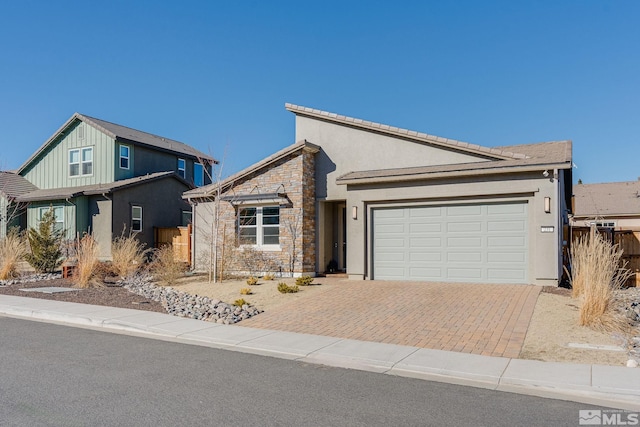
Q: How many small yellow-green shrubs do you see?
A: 6